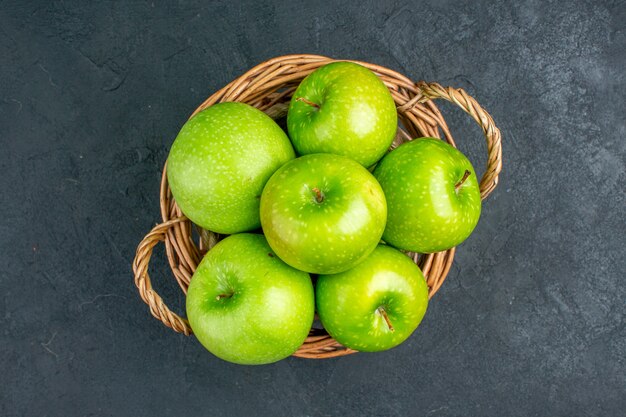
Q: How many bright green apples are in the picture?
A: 6